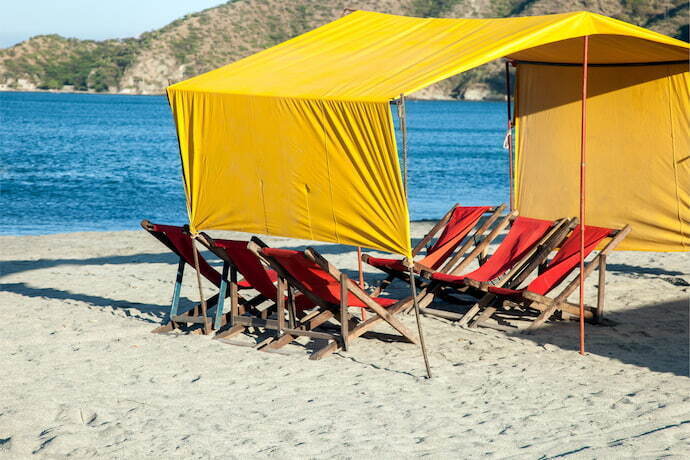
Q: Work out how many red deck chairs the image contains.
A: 6